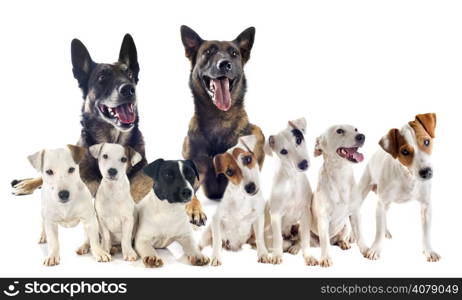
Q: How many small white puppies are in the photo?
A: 7